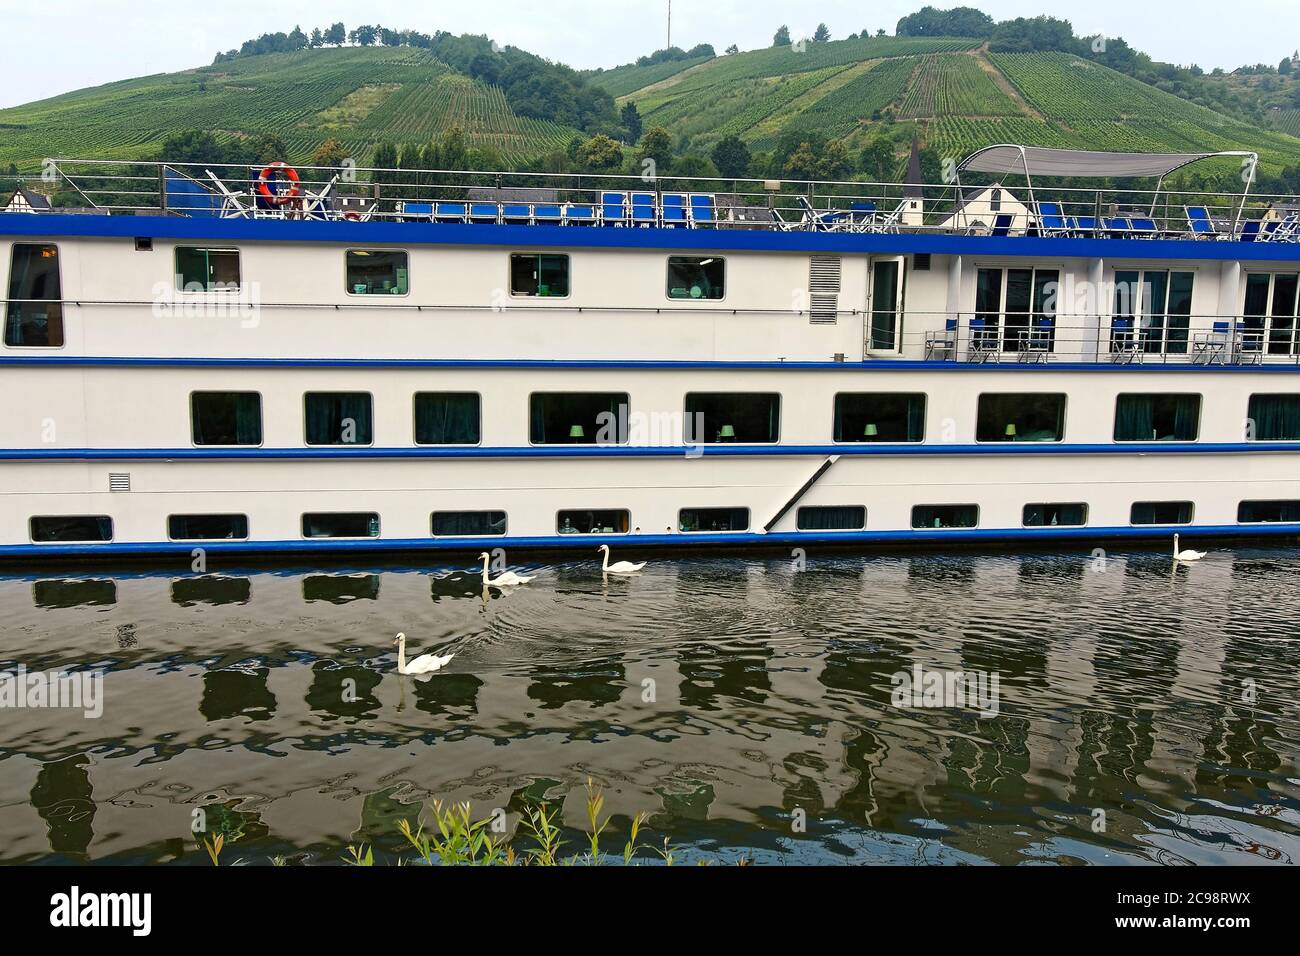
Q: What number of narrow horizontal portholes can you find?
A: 11